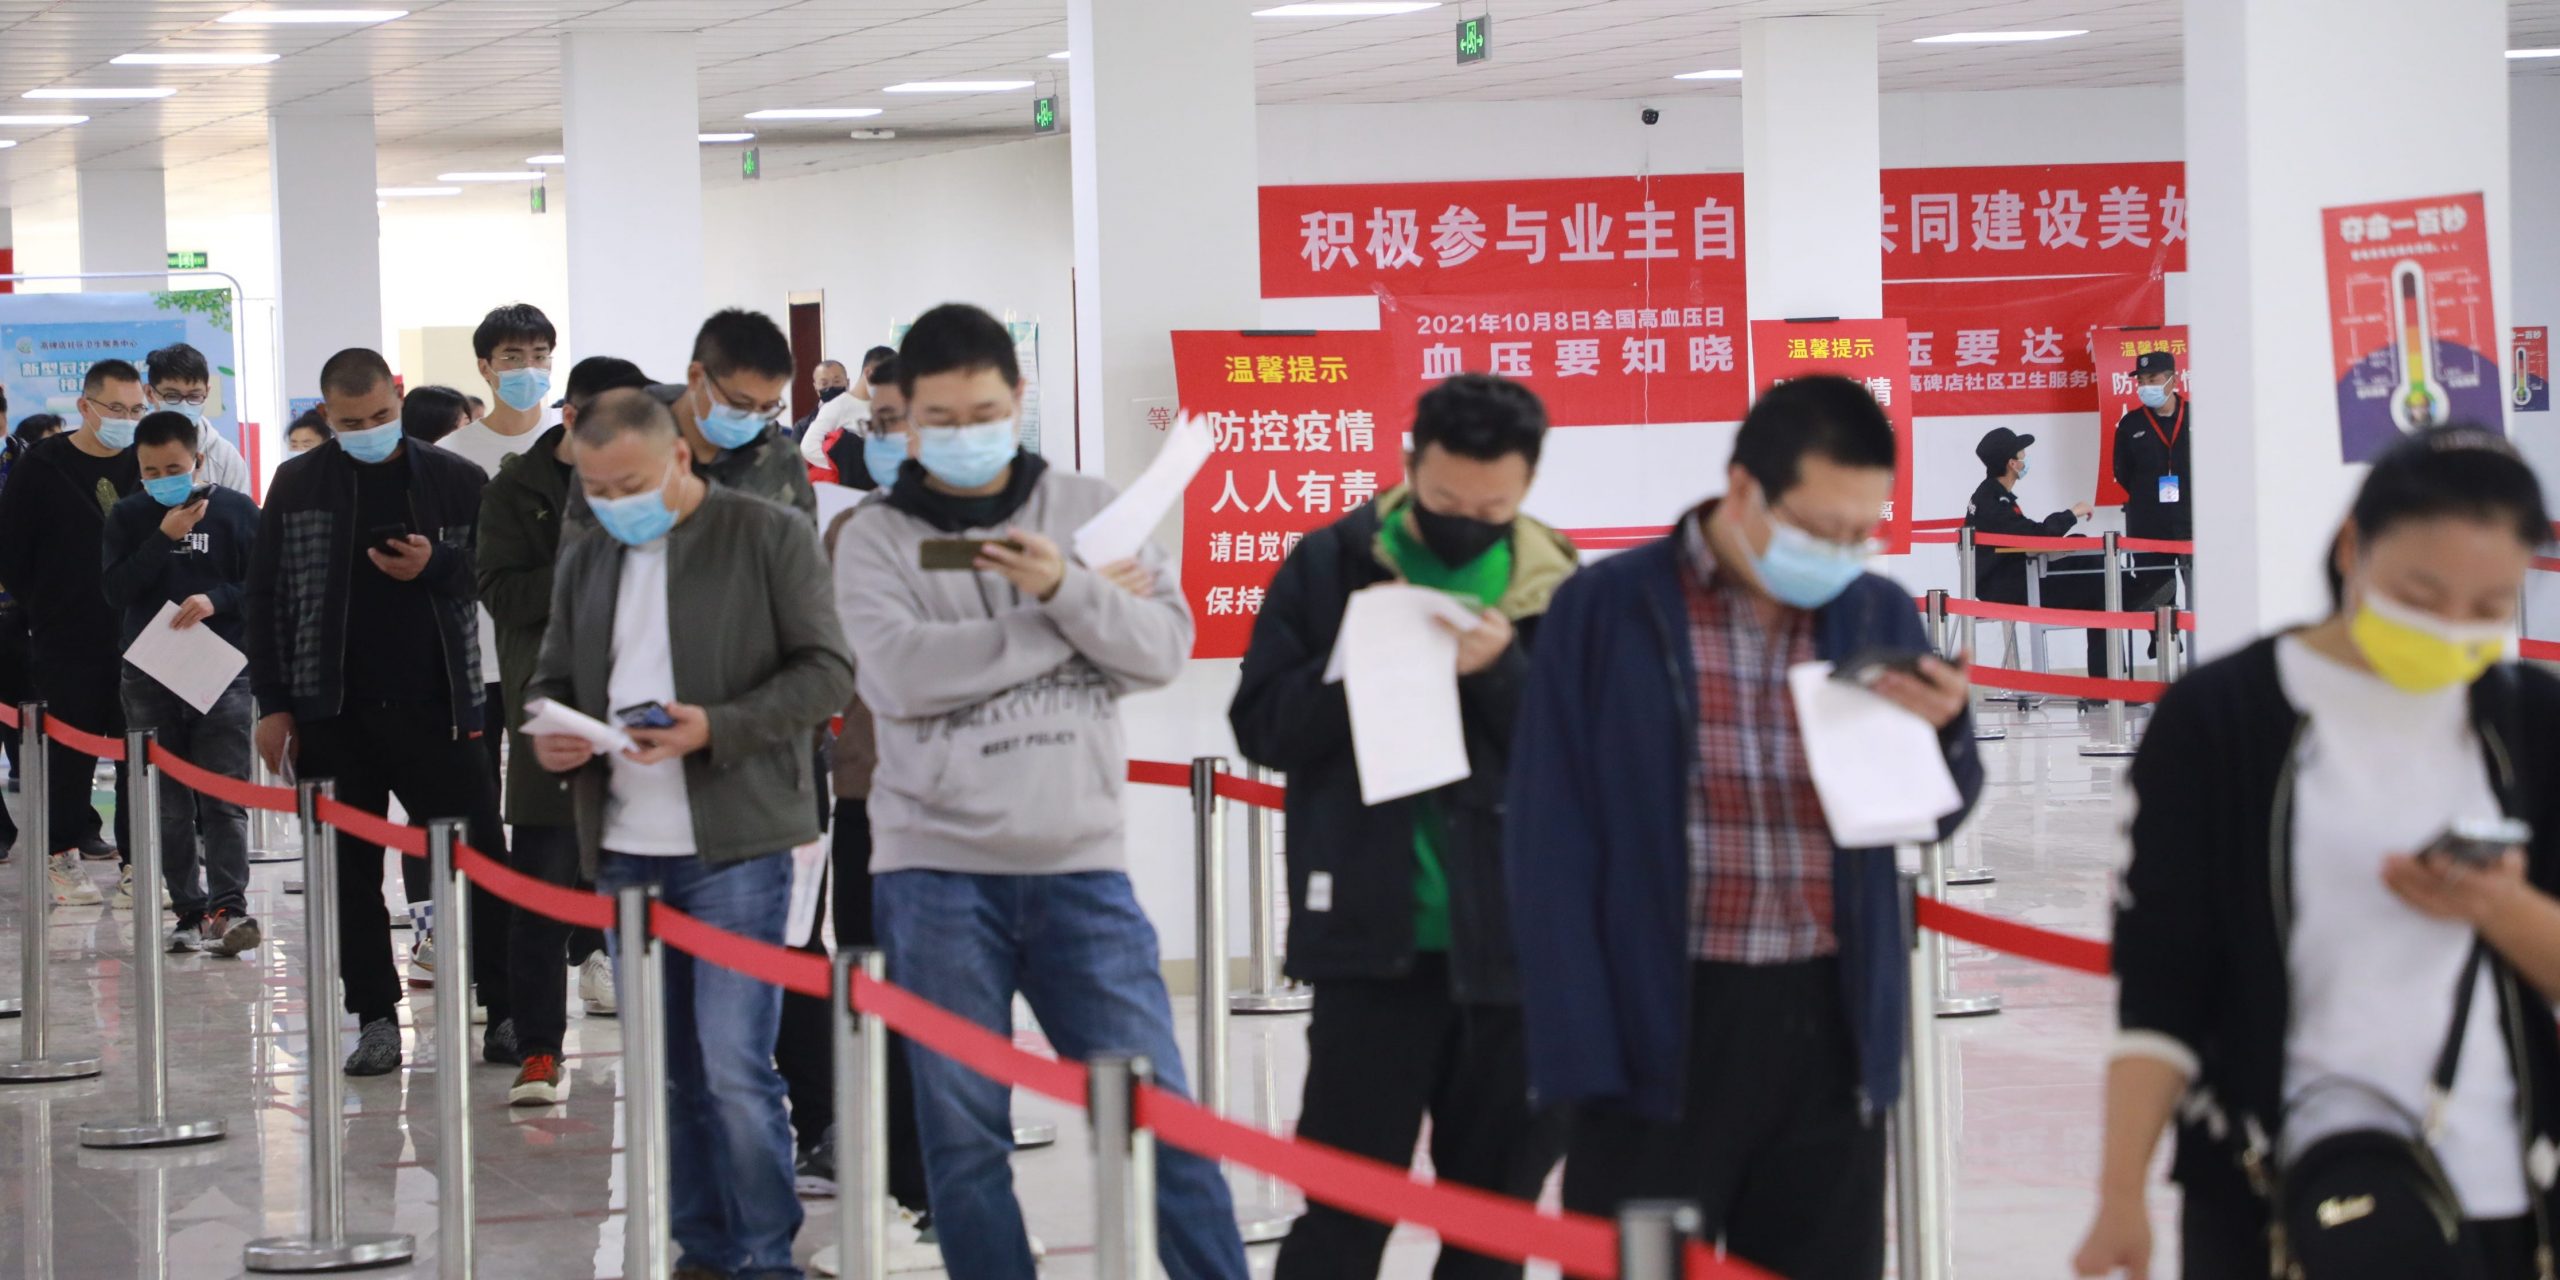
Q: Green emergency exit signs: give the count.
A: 5